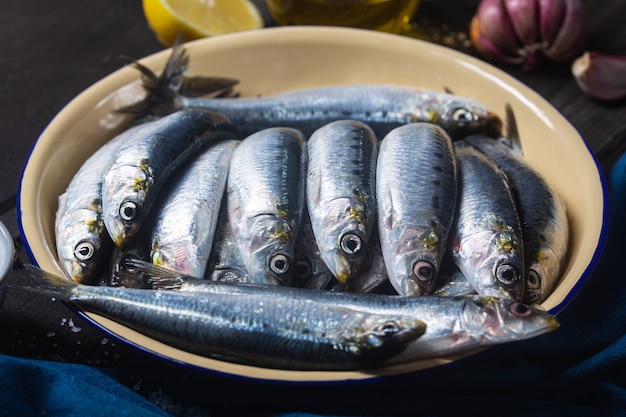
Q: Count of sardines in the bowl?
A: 11